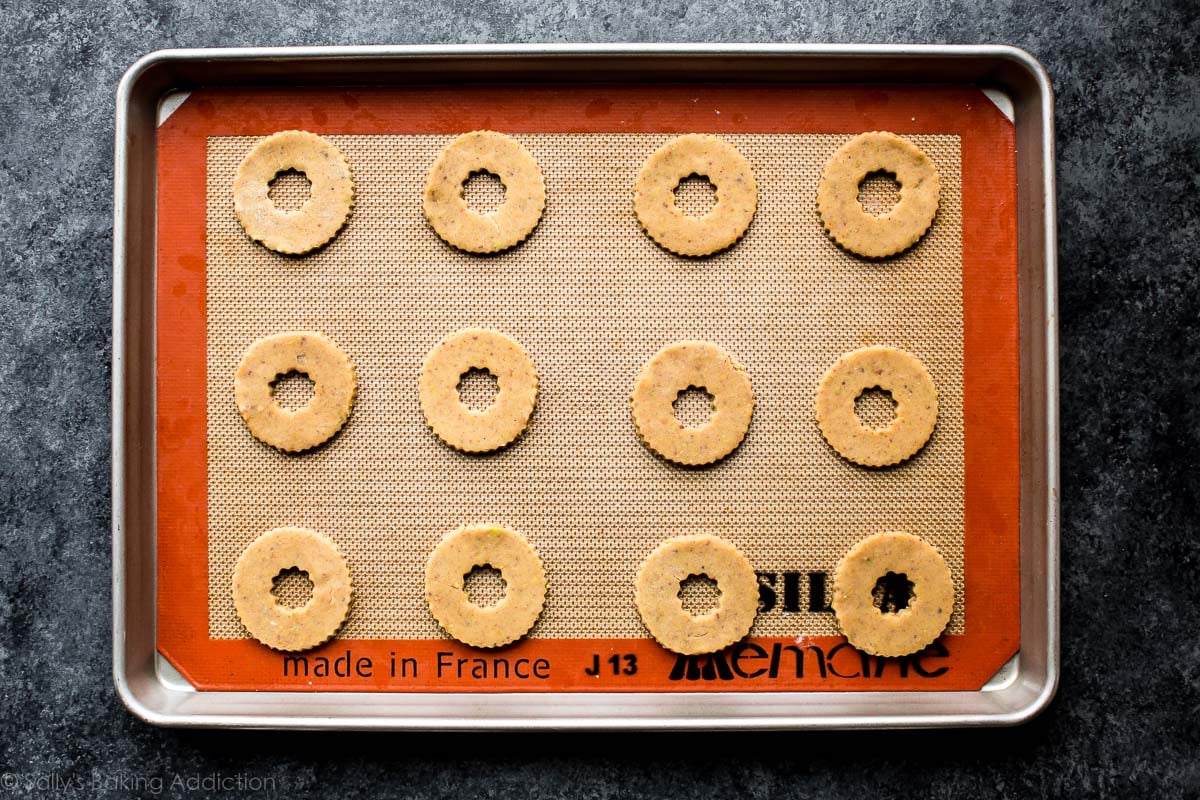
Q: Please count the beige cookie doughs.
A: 12